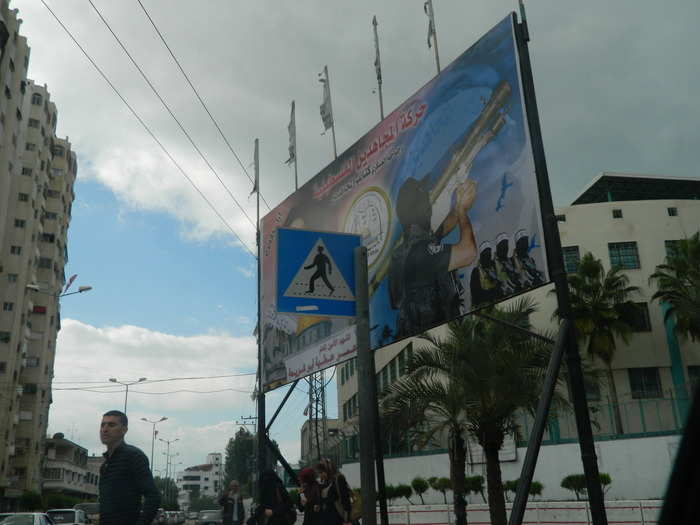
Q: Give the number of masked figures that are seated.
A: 3